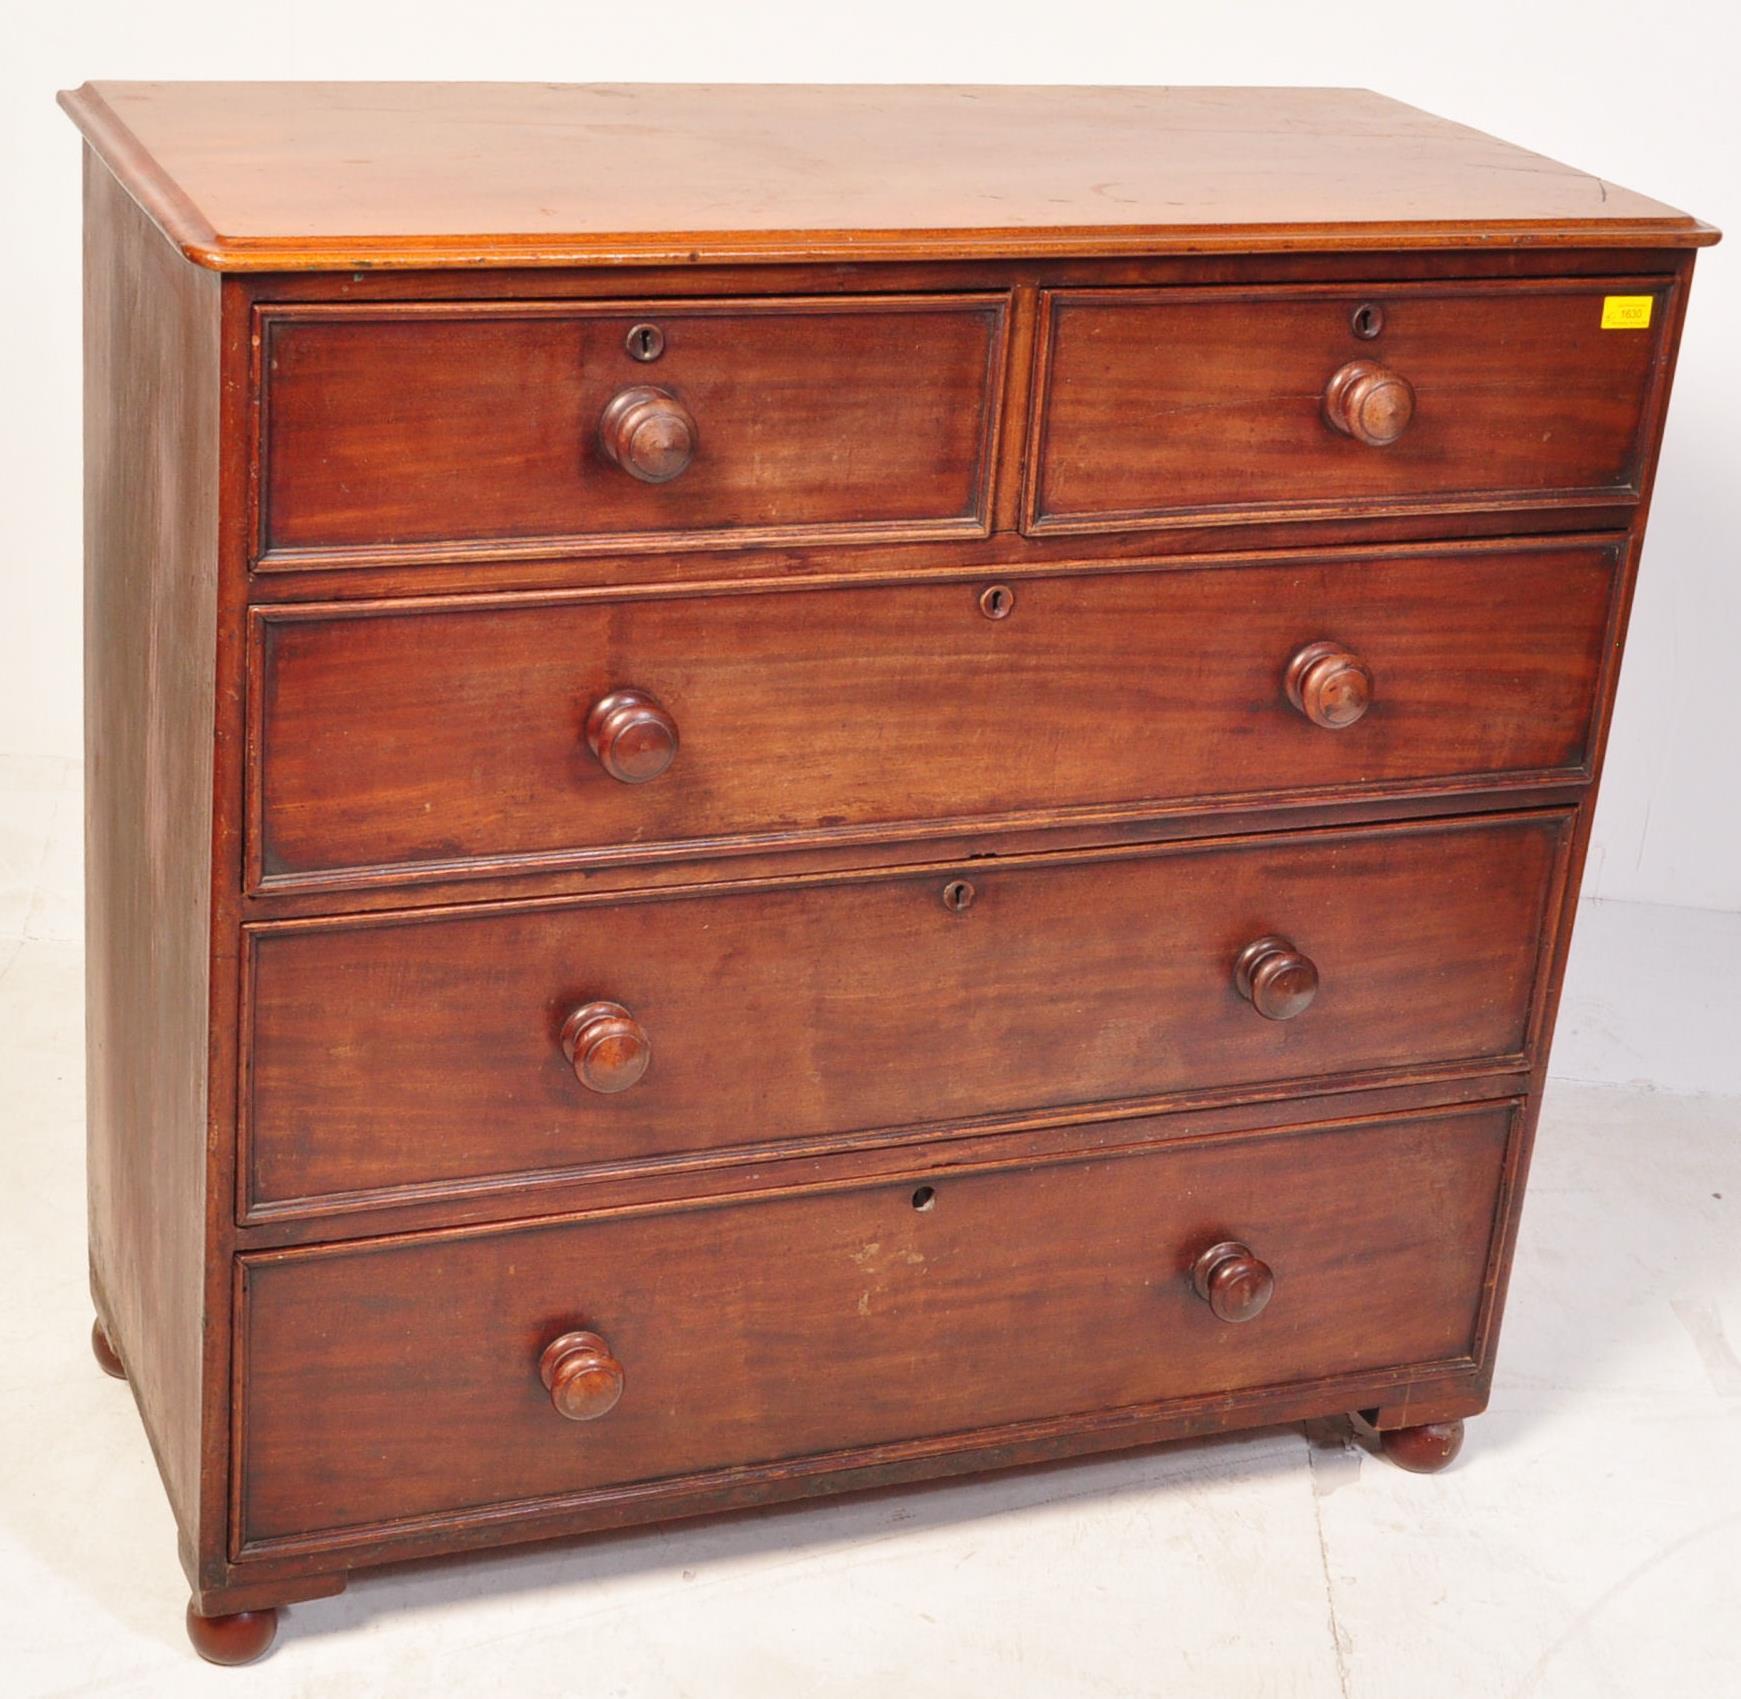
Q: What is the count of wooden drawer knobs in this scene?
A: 8